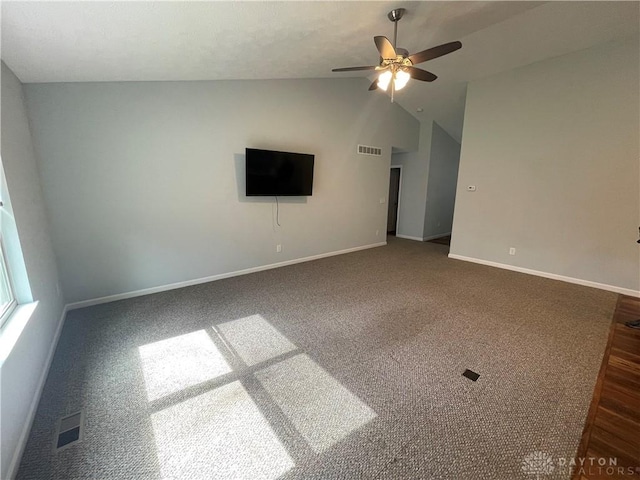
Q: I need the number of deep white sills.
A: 1